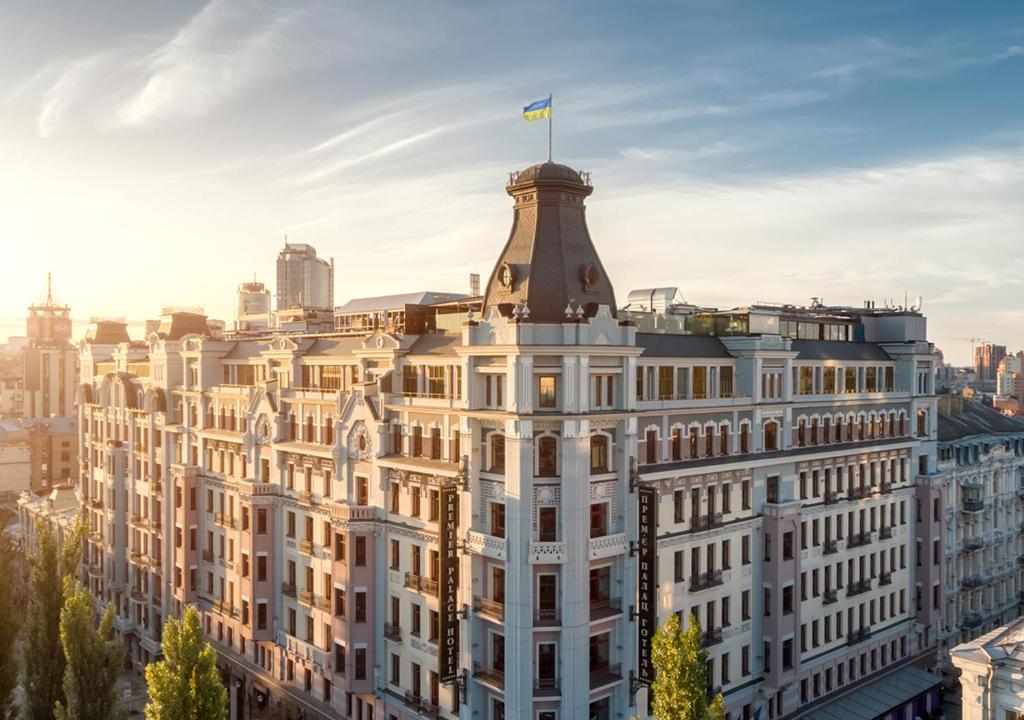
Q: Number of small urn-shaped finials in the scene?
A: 6